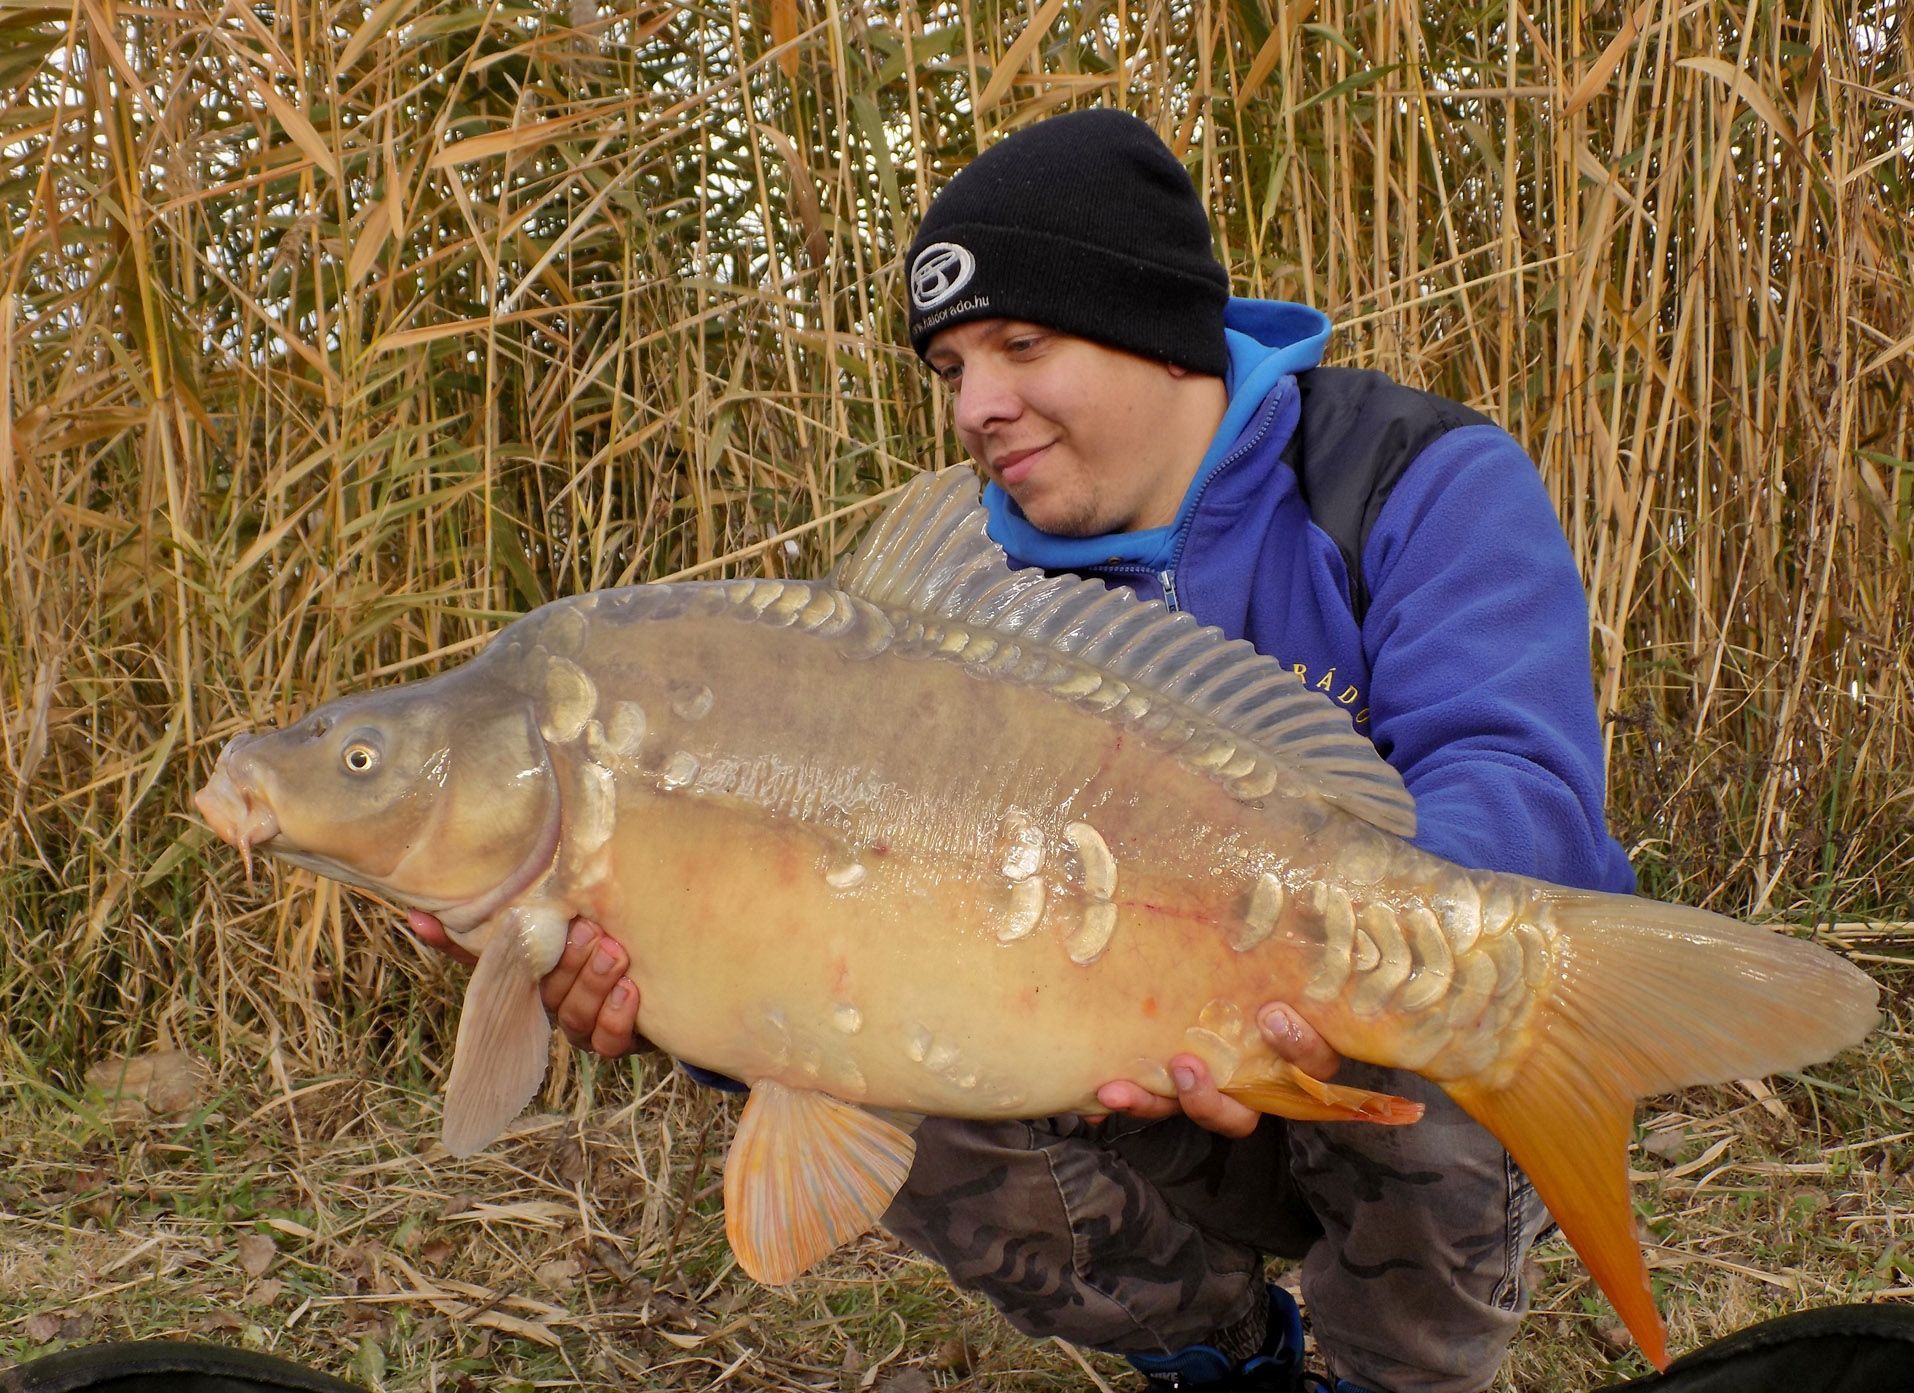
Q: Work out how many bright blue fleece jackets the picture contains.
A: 1